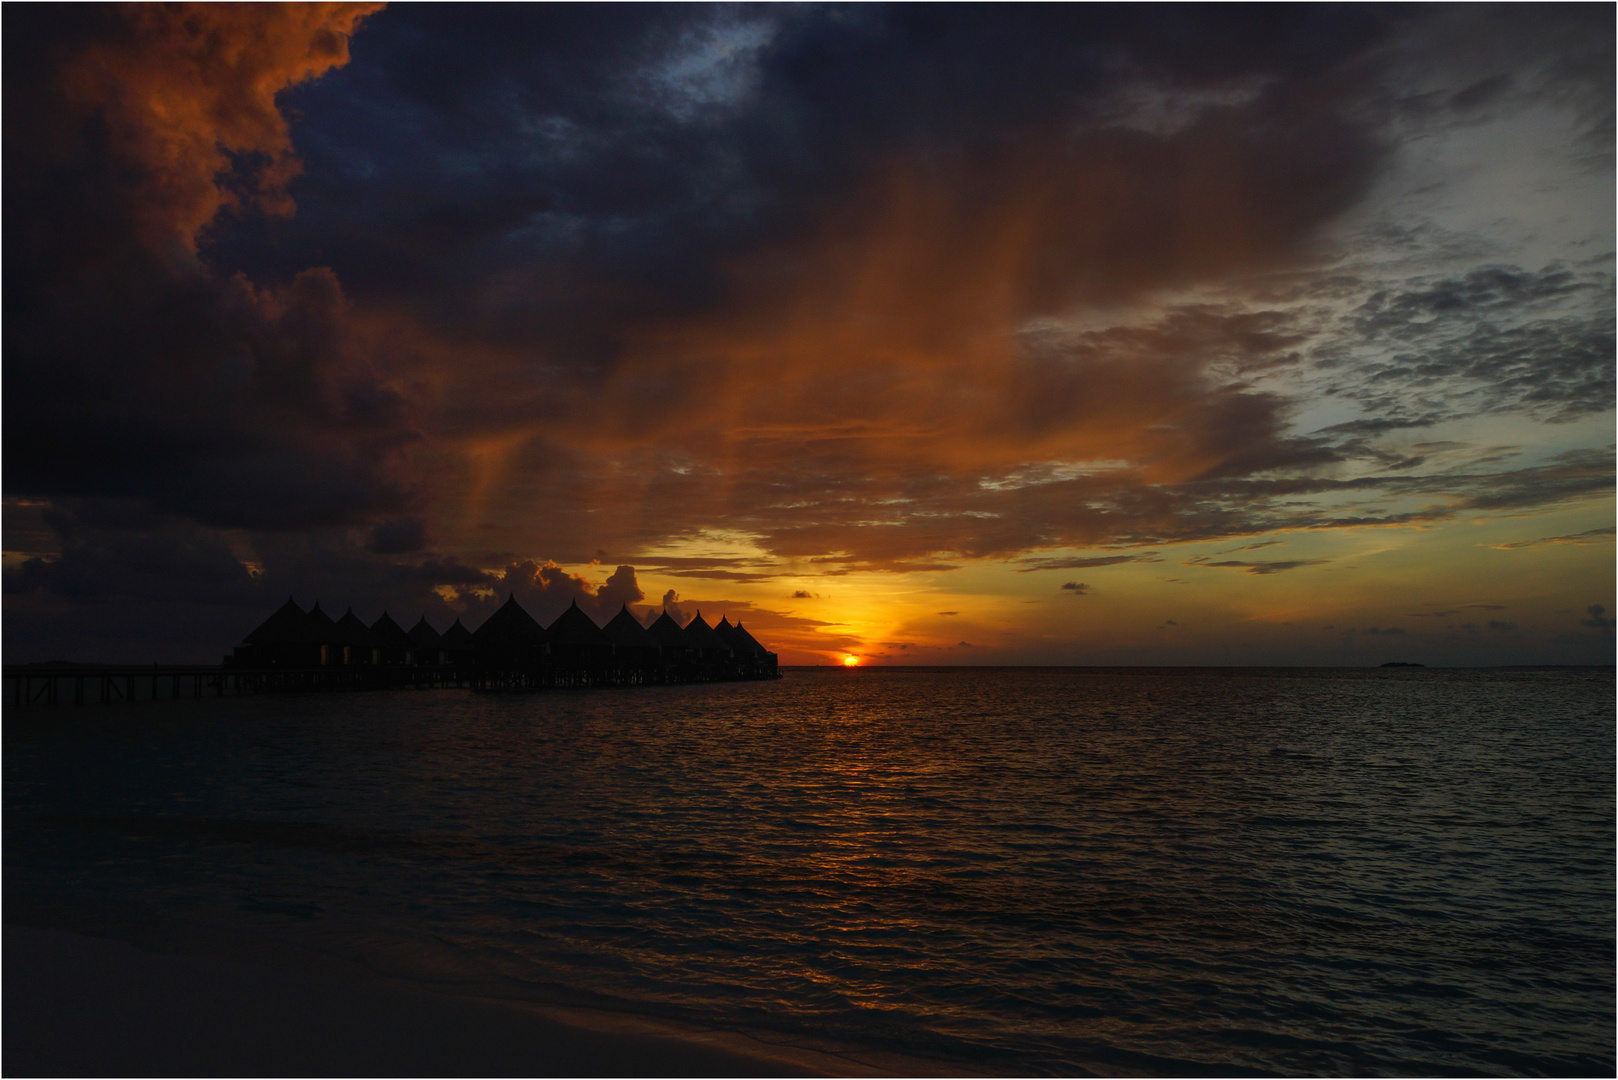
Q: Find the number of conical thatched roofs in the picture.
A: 13